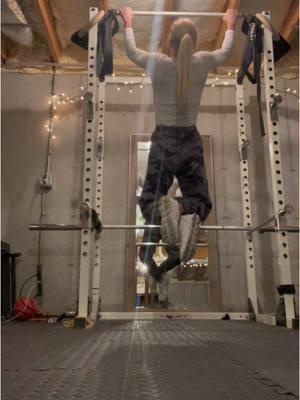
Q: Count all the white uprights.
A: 4